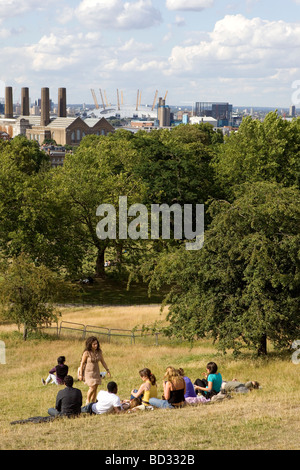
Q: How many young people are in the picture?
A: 9